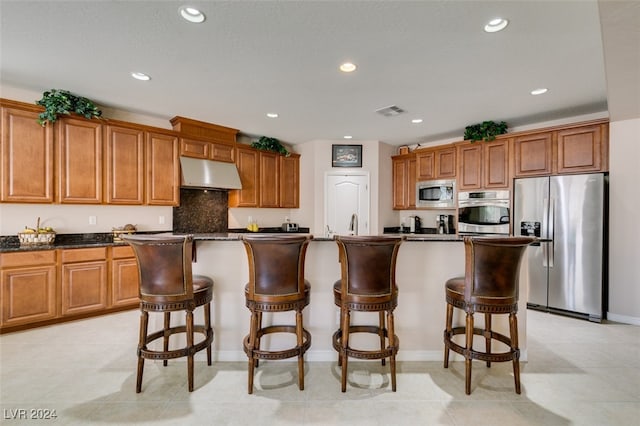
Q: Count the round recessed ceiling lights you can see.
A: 8